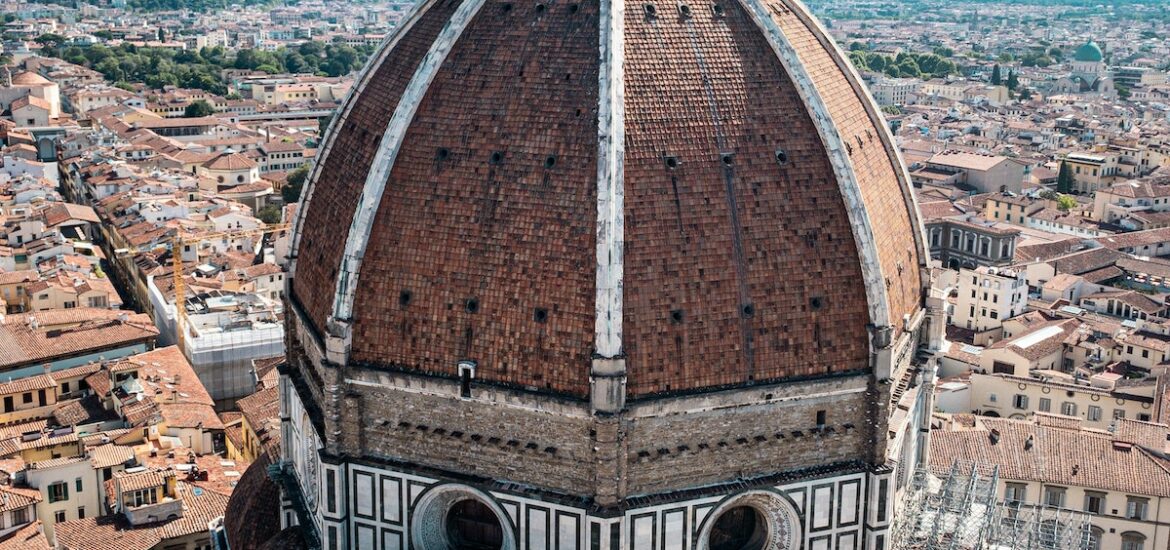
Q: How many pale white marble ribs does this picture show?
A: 5